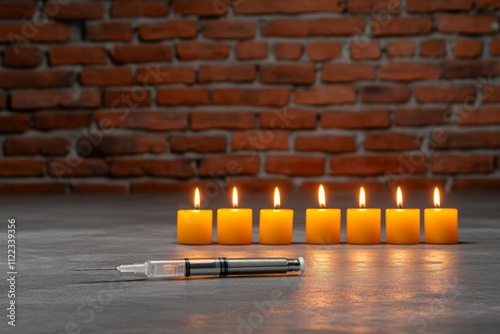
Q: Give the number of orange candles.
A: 7